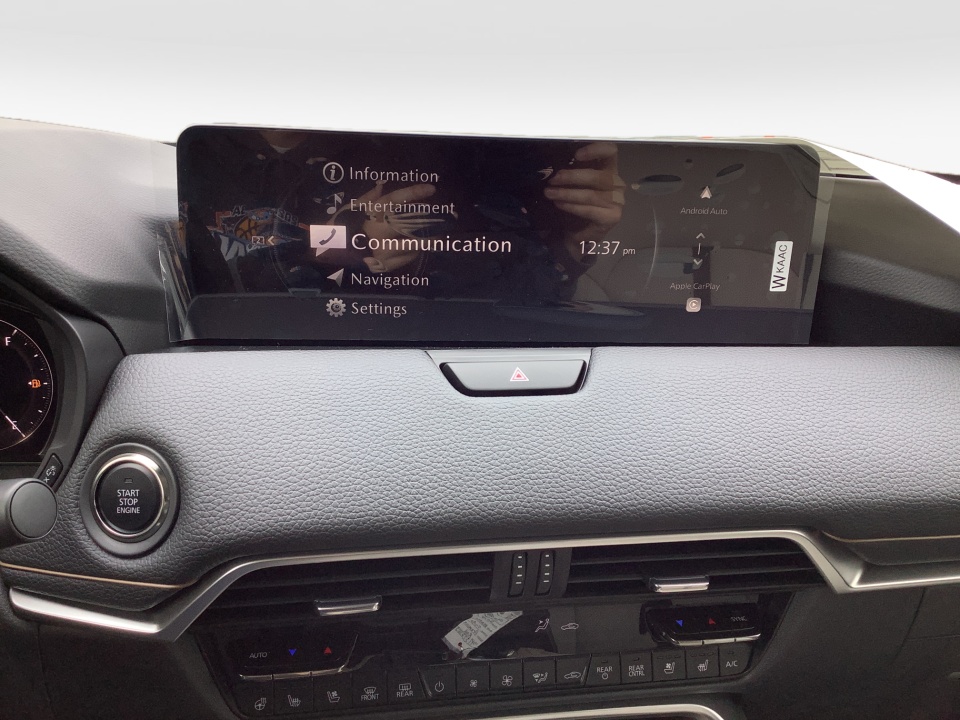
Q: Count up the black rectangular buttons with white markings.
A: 15